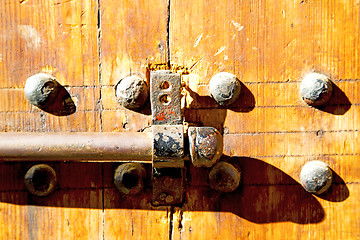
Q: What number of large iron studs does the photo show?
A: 8